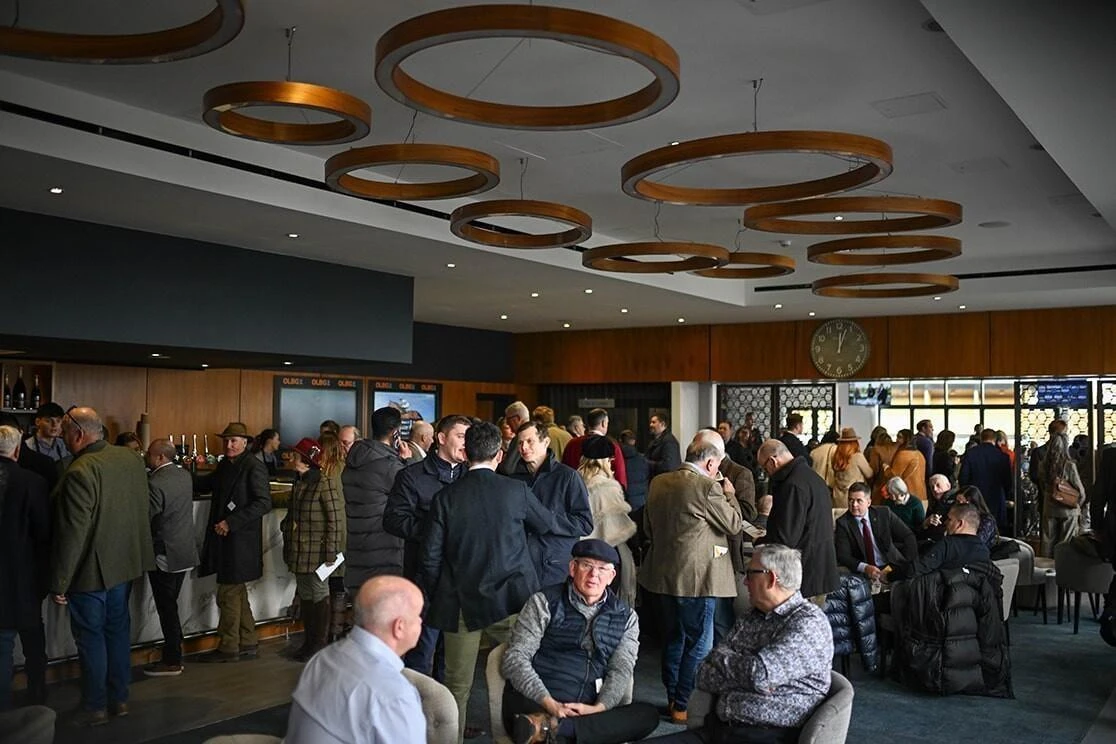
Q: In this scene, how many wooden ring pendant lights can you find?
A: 11